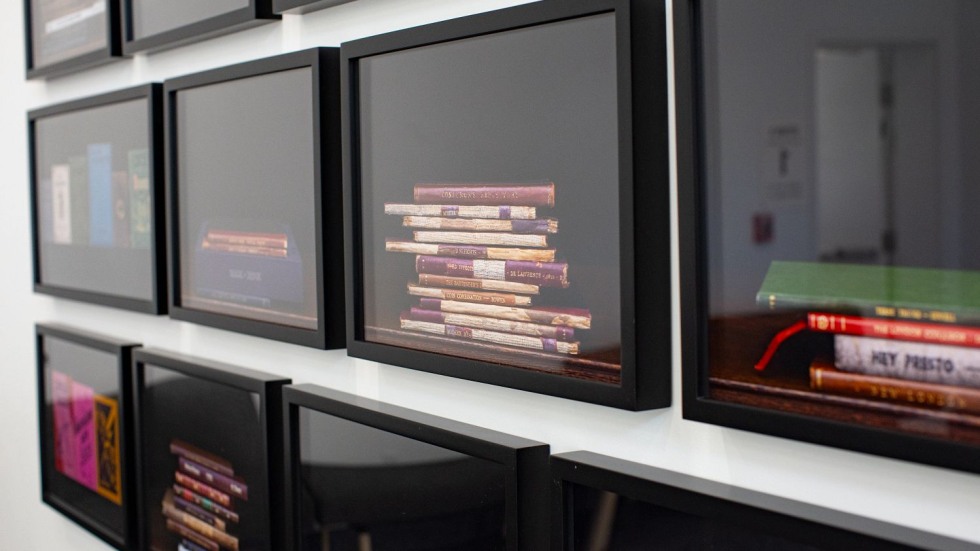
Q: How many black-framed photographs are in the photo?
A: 11